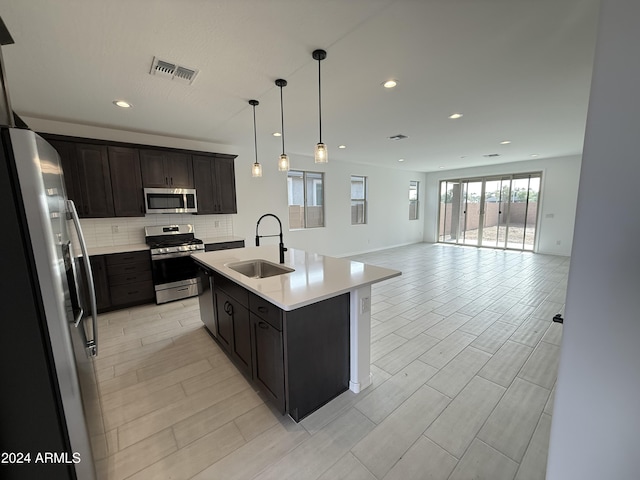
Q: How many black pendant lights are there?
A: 3